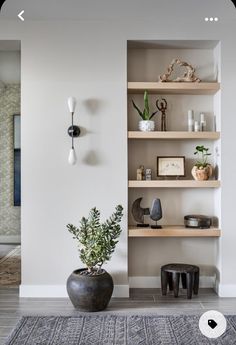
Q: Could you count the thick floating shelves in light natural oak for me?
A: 4